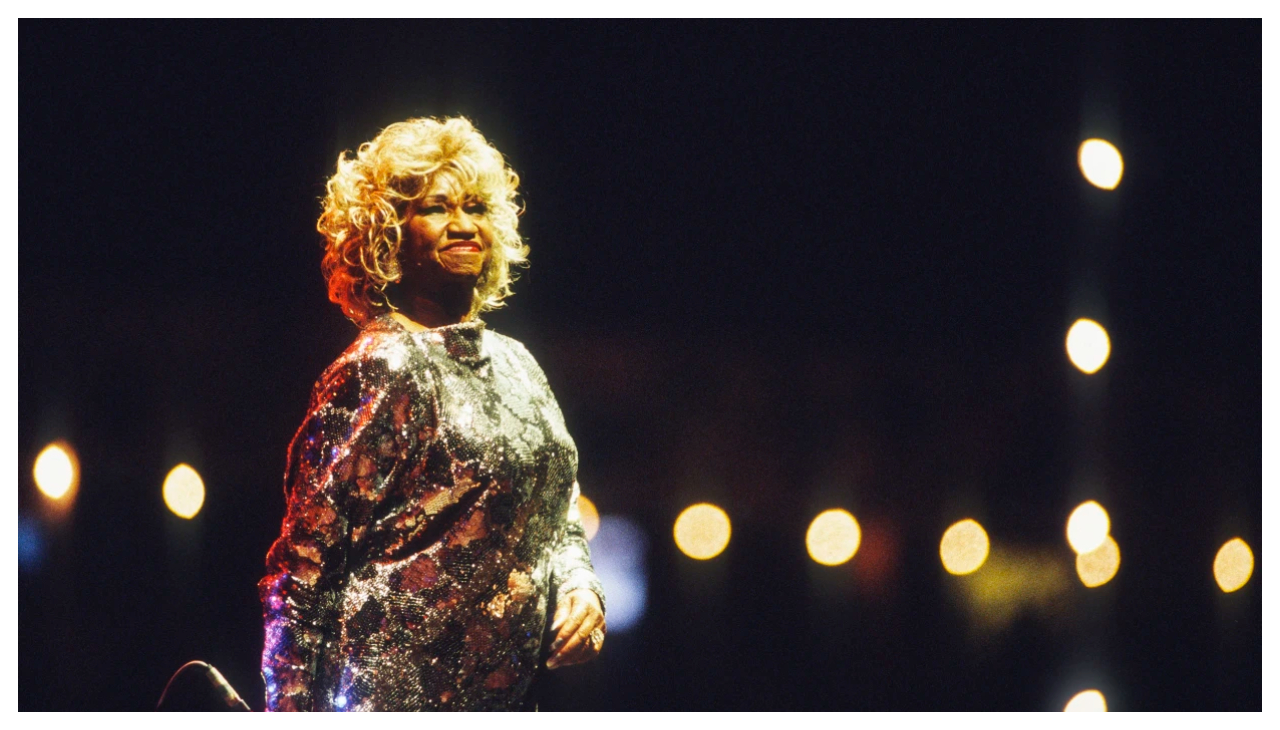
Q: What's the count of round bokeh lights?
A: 12